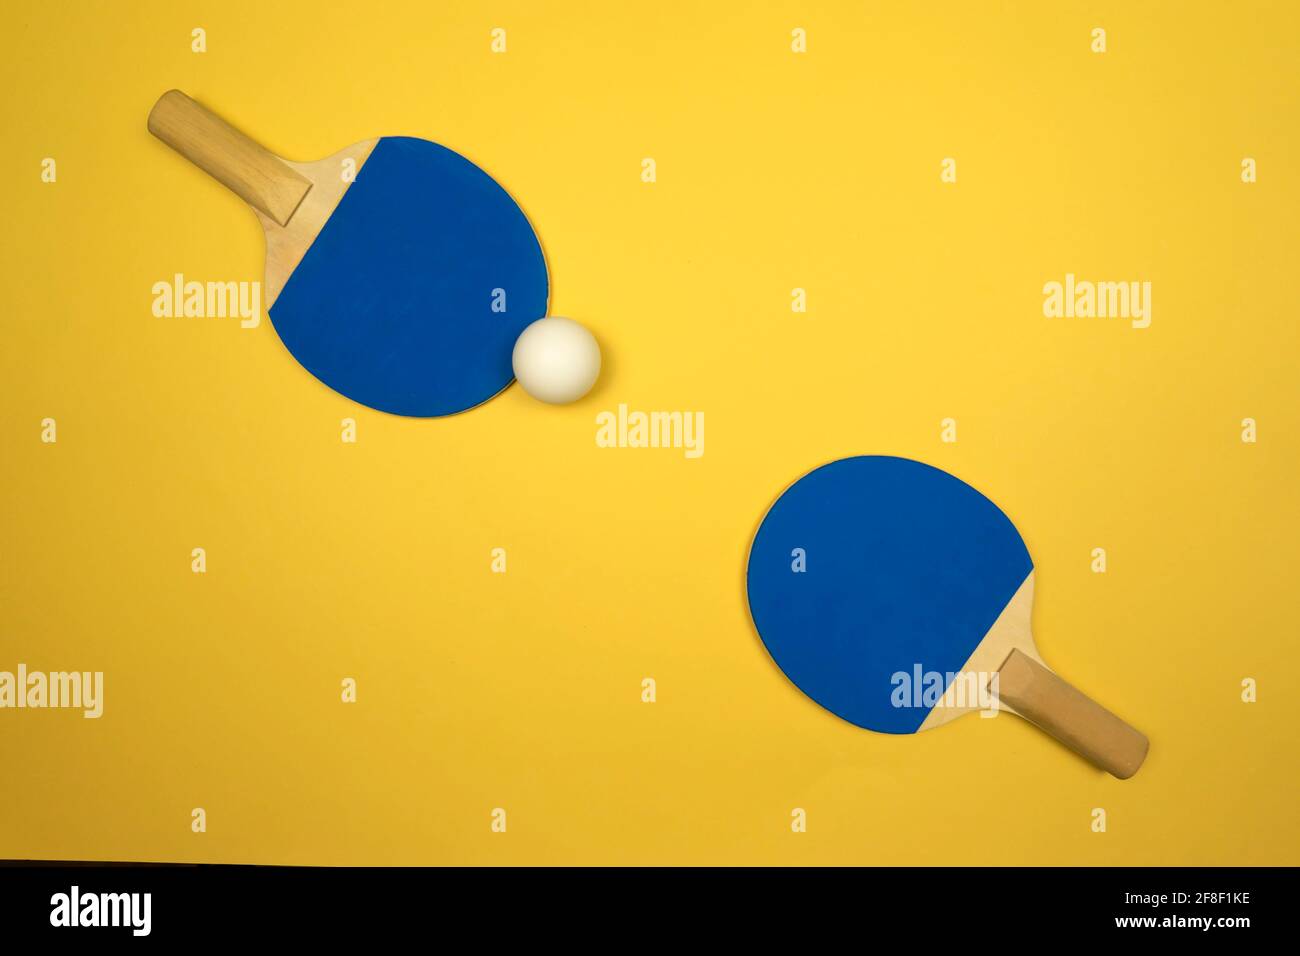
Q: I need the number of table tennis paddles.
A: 2